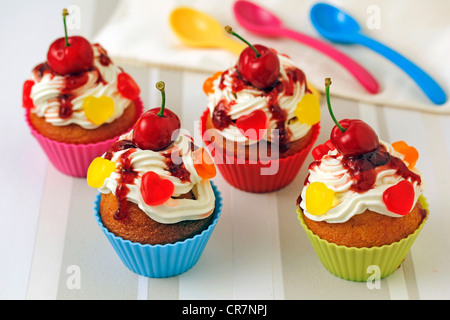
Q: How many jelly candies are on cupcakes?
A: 13